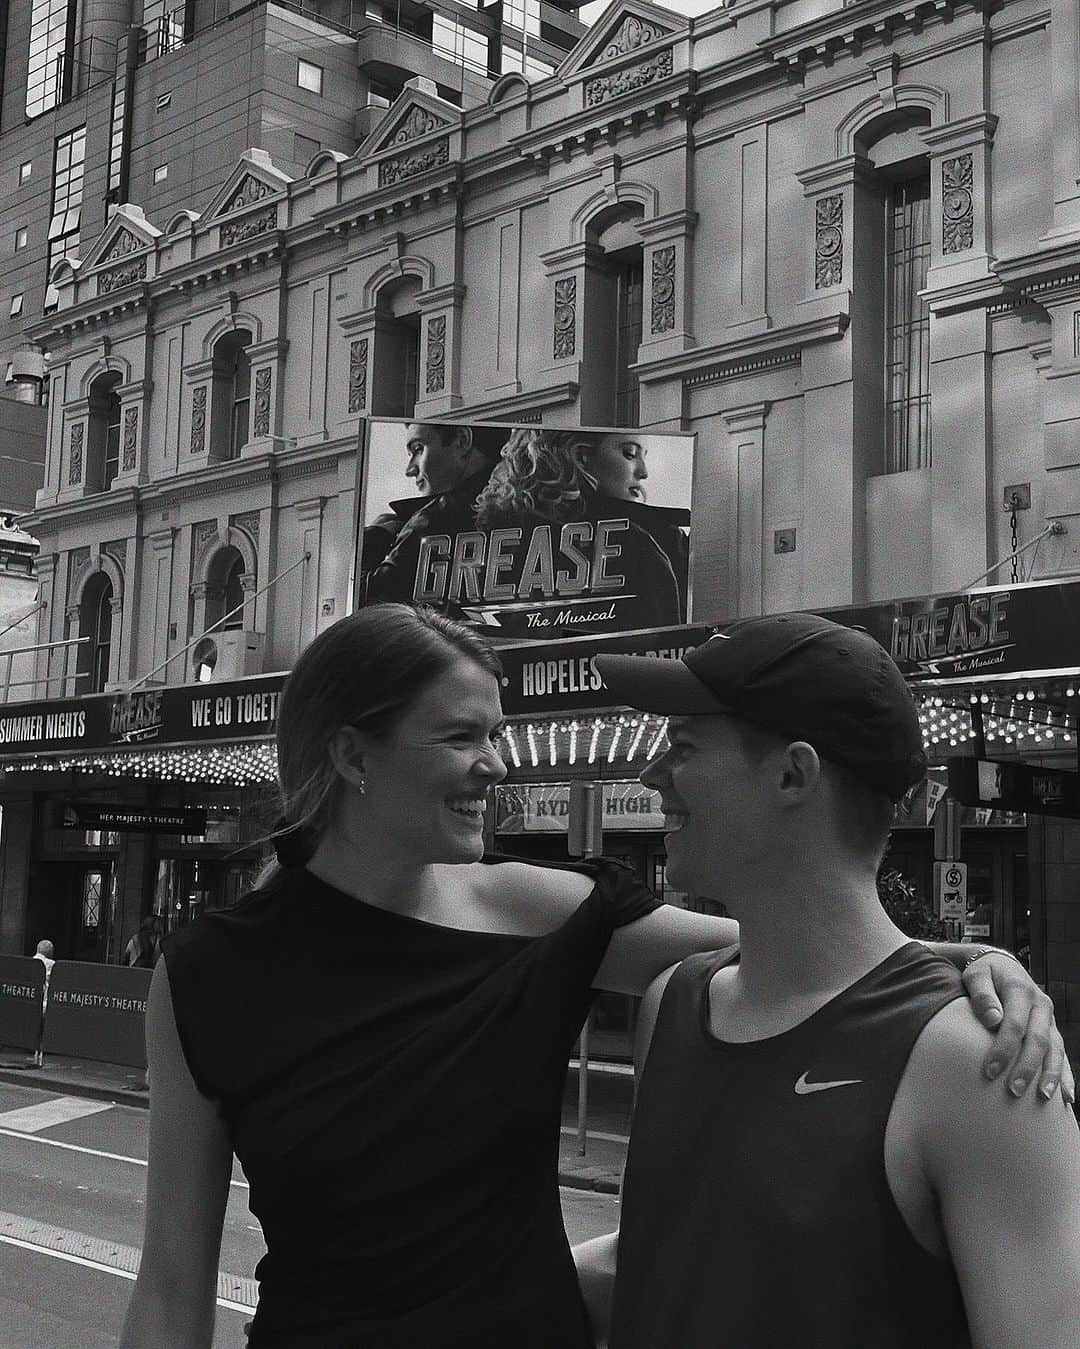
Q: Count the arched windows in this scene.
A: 7